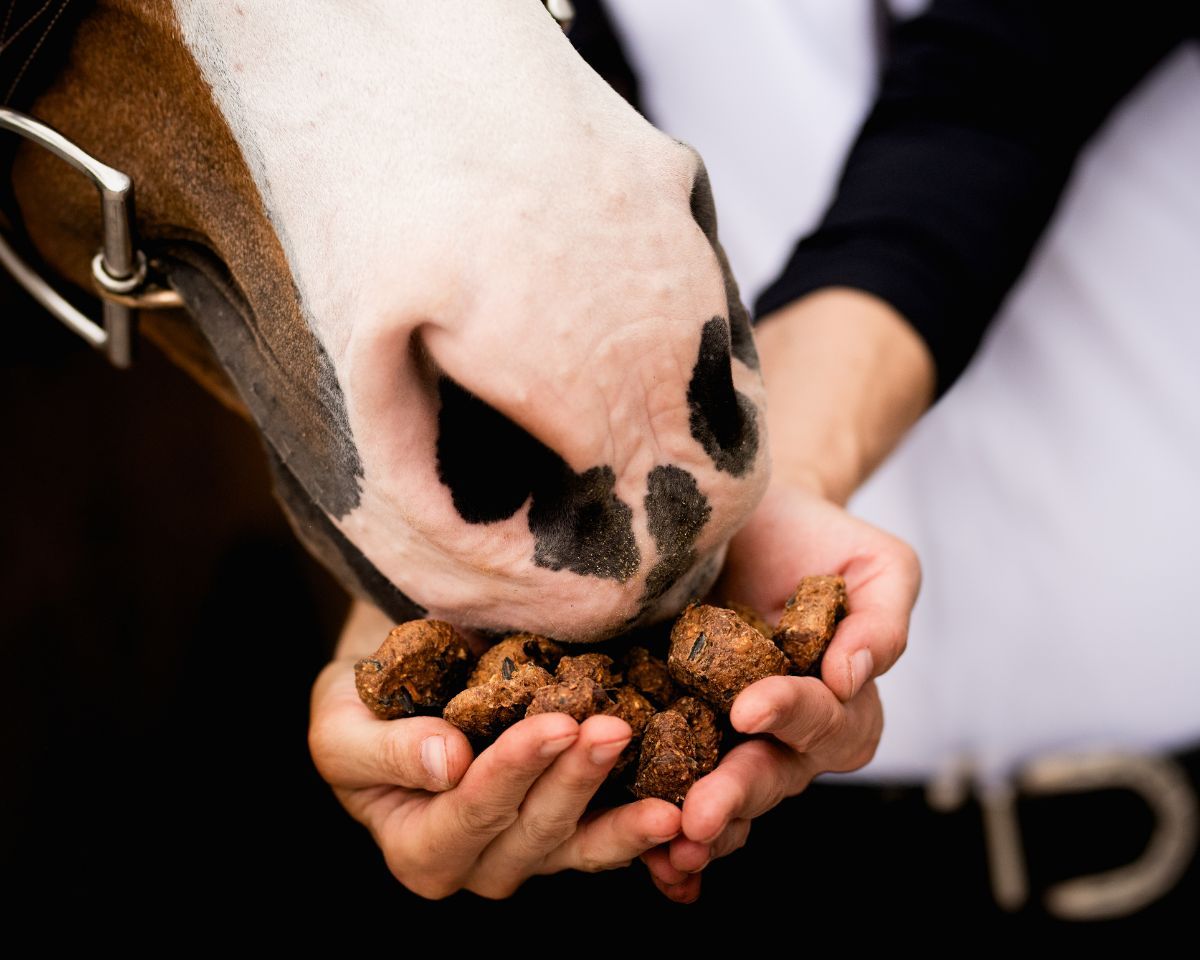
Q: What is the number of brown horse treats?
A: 12